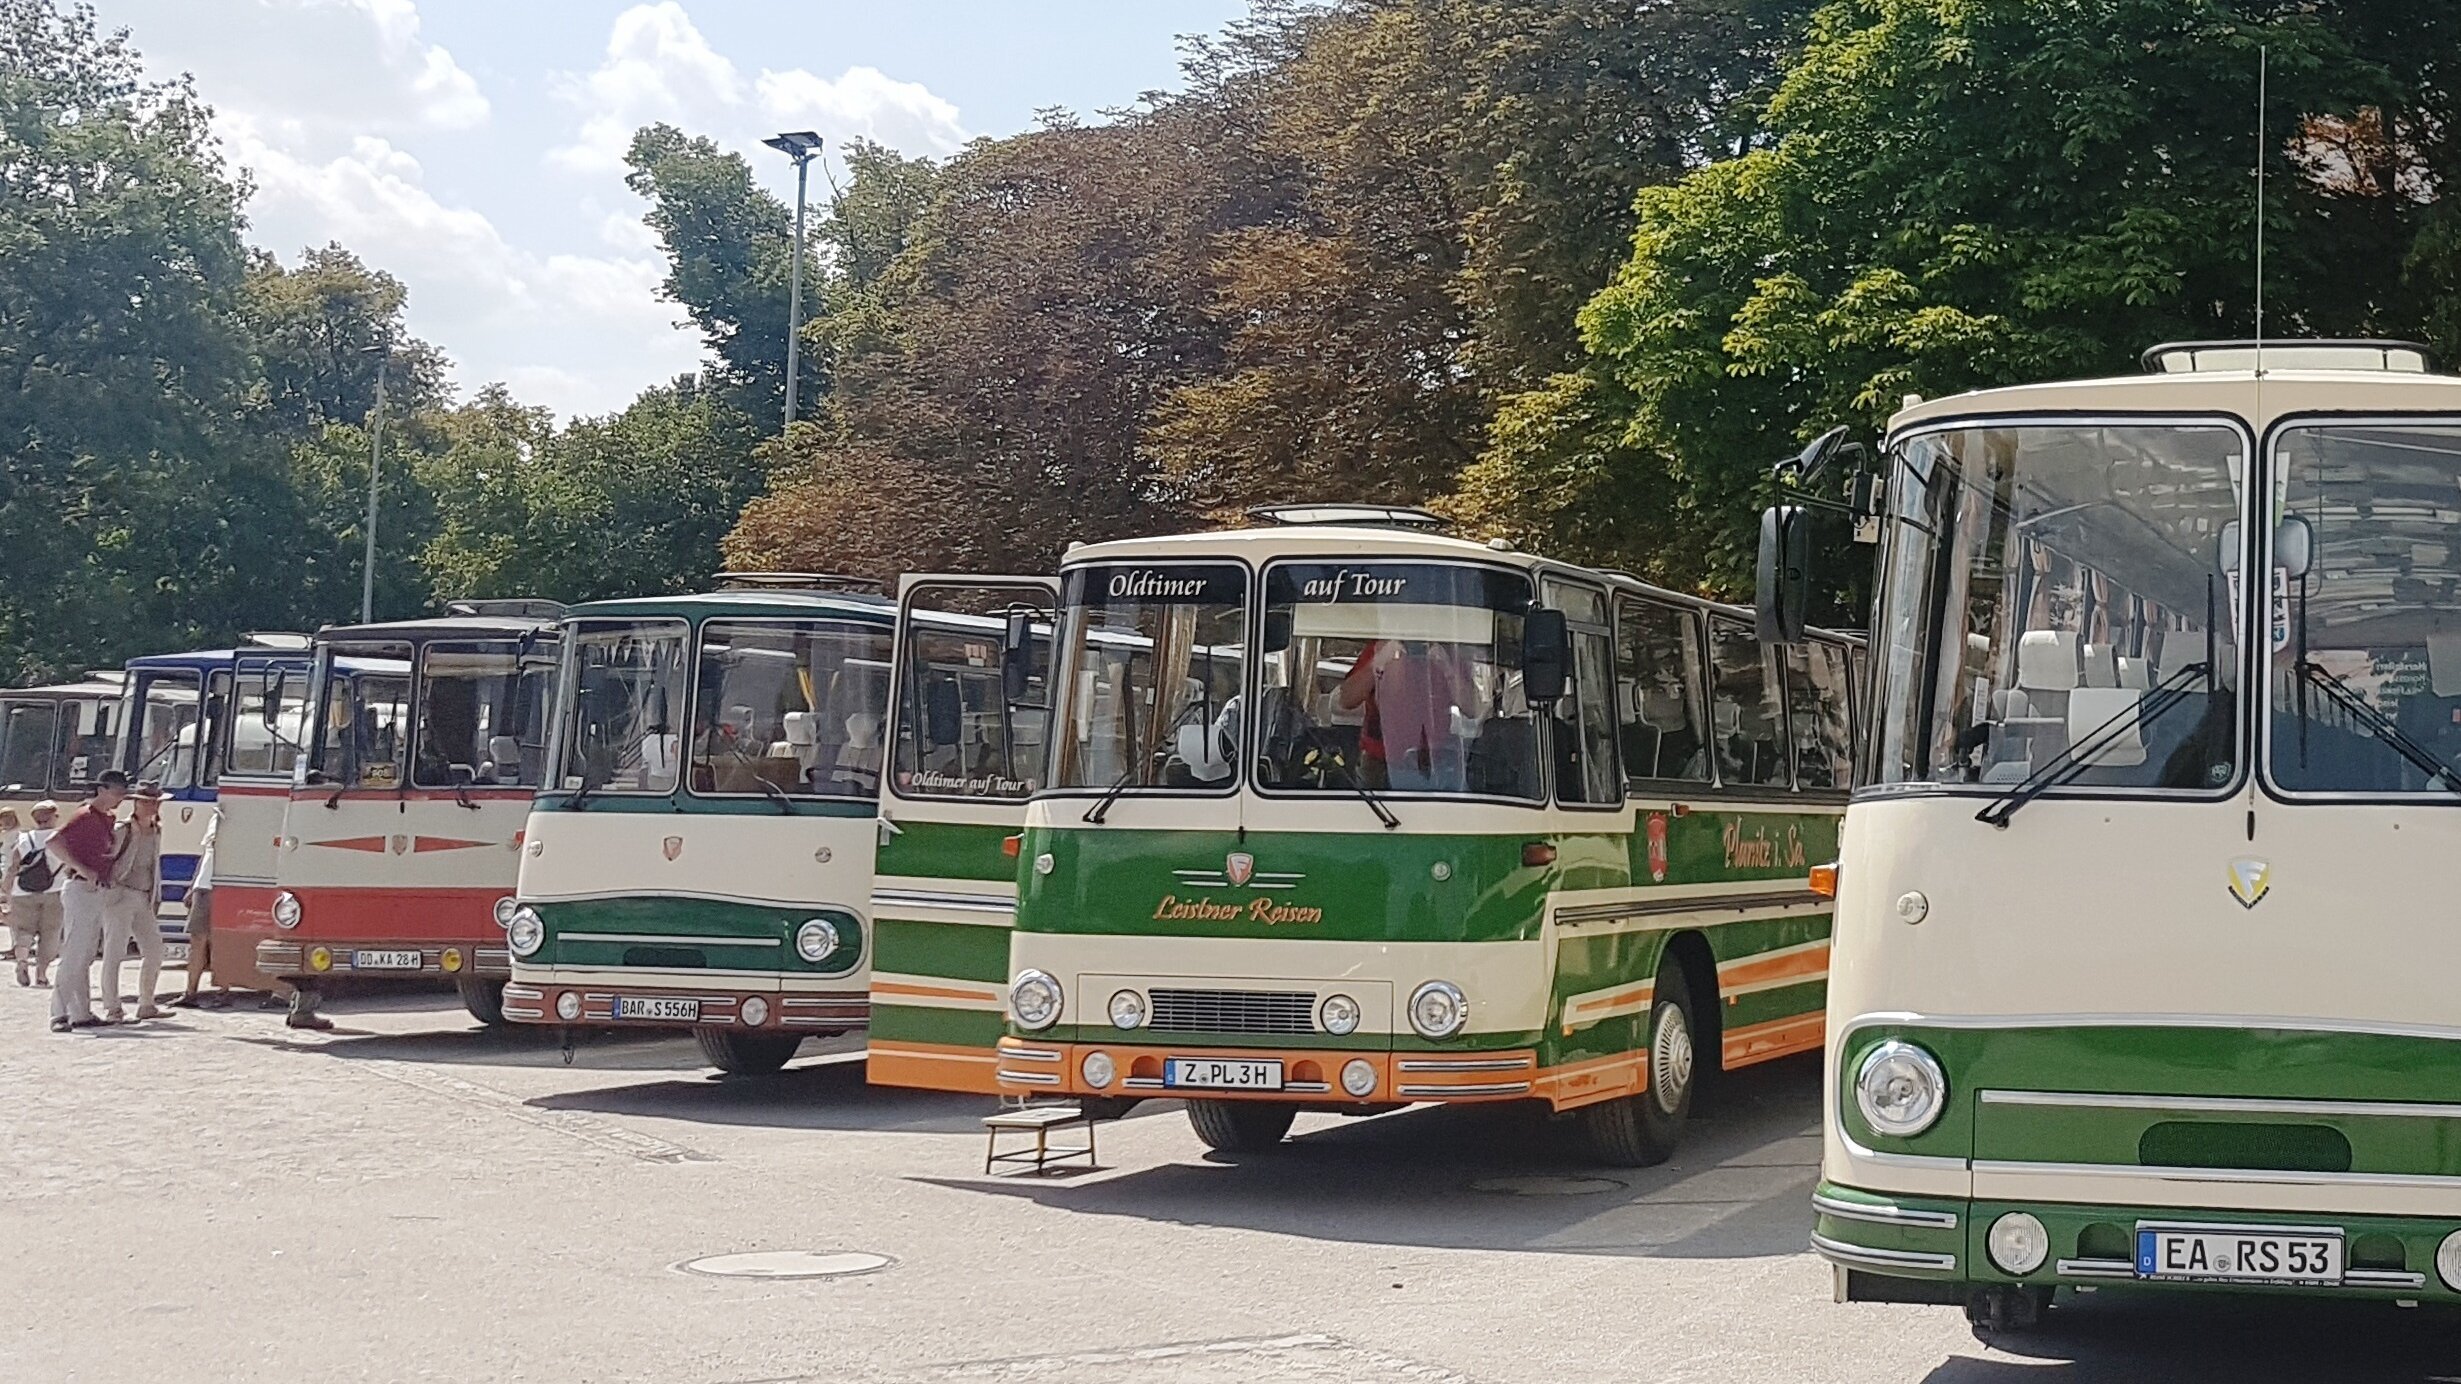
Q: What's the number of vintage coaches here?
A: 6